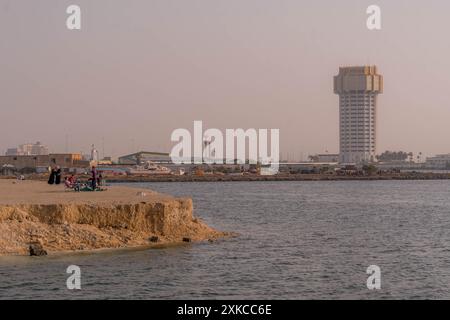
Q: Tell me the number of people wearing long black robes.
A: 2